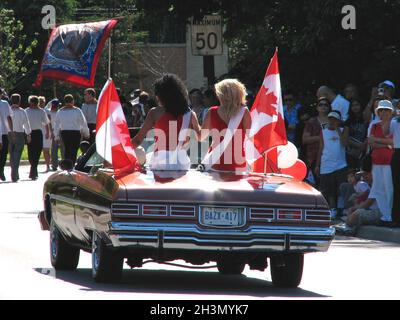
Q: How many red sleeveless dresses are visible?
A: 2